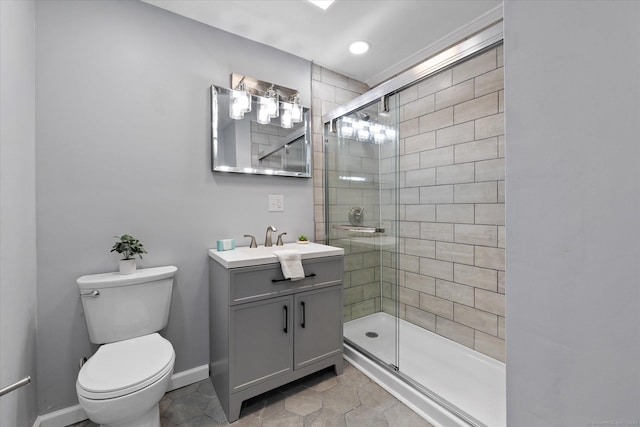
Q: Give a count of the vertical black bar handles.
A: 2